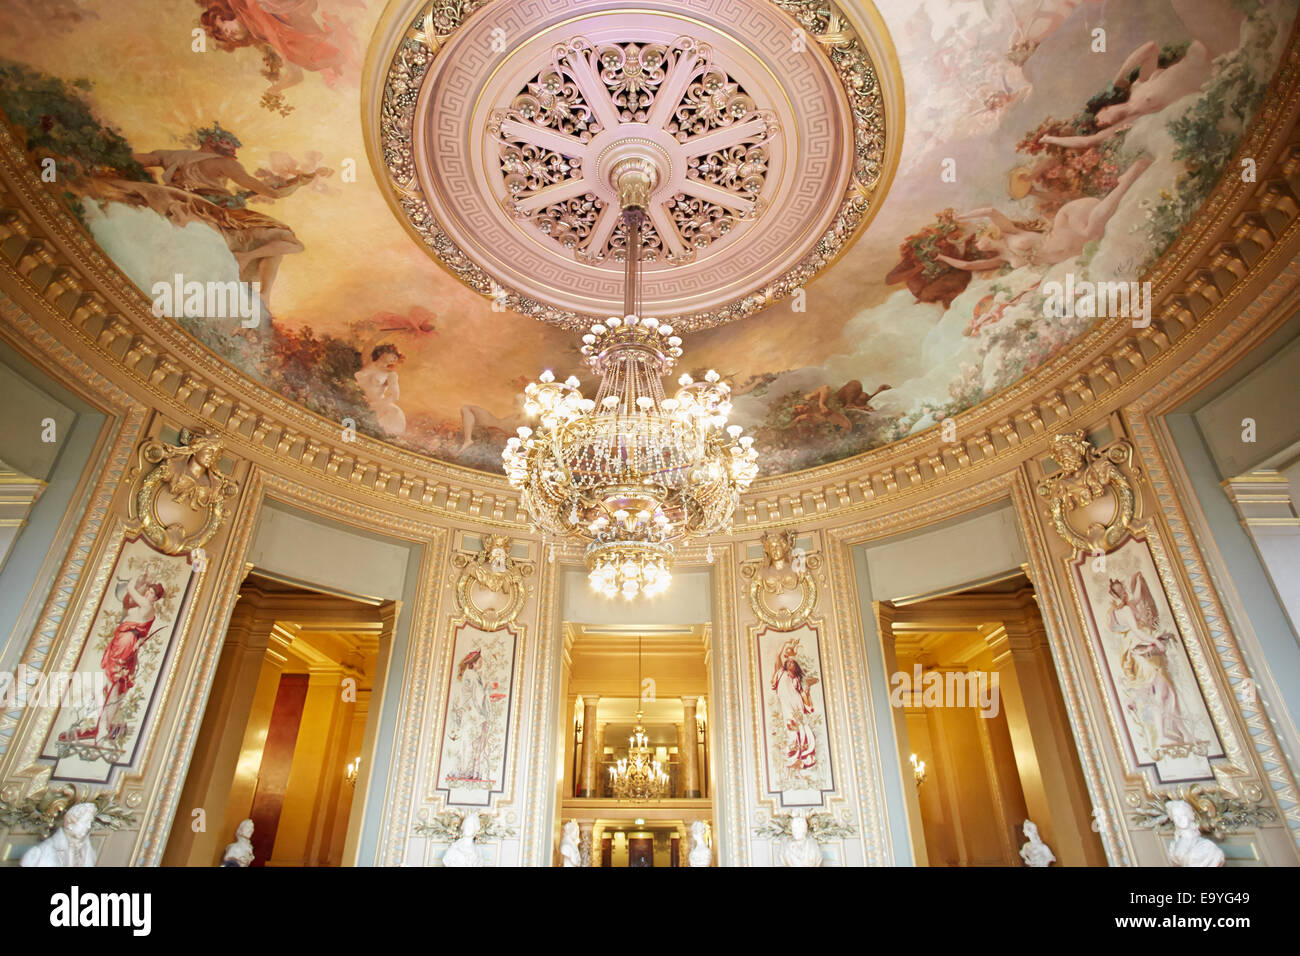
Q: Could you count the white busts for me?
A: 8